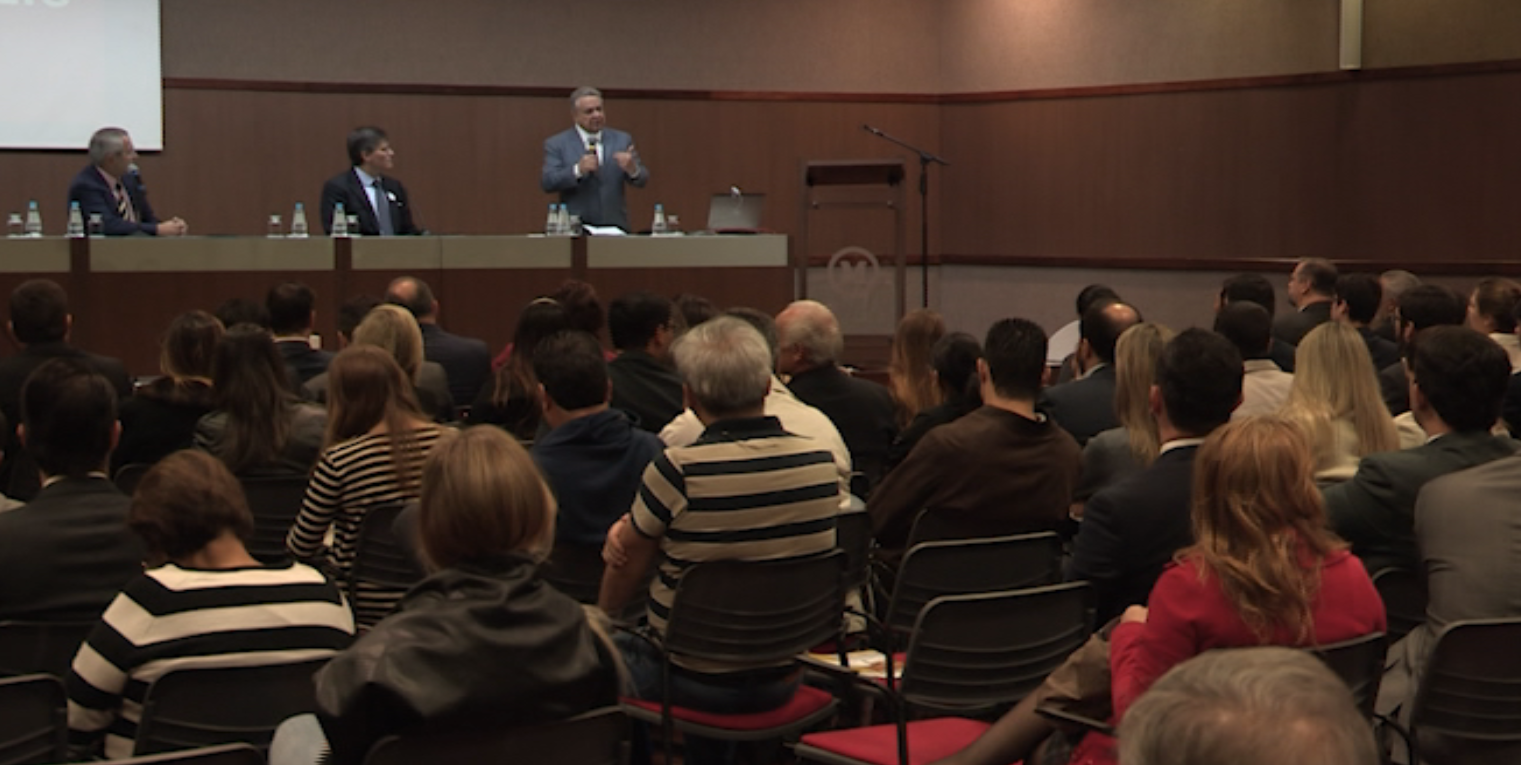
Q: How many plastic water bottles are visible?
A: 7